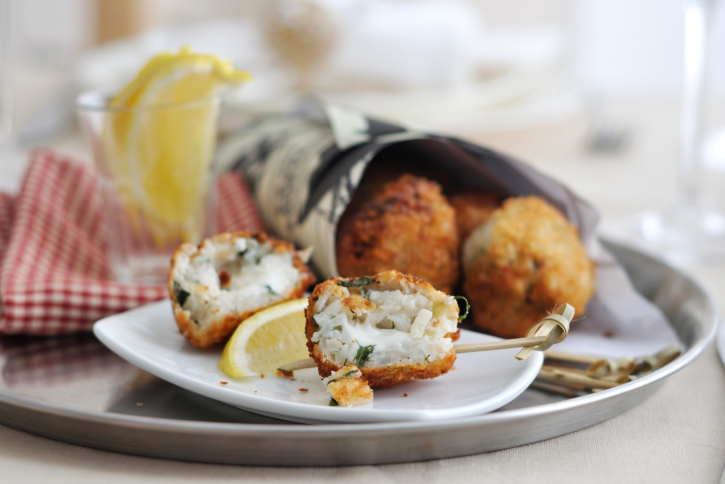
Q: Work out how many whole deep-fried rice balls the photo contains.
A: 3